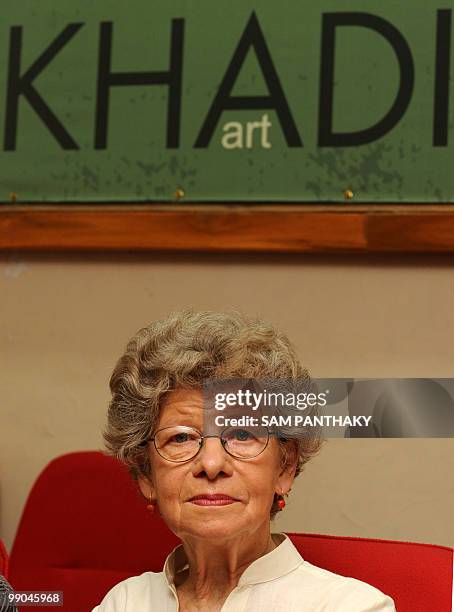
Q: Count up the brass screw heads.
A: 3